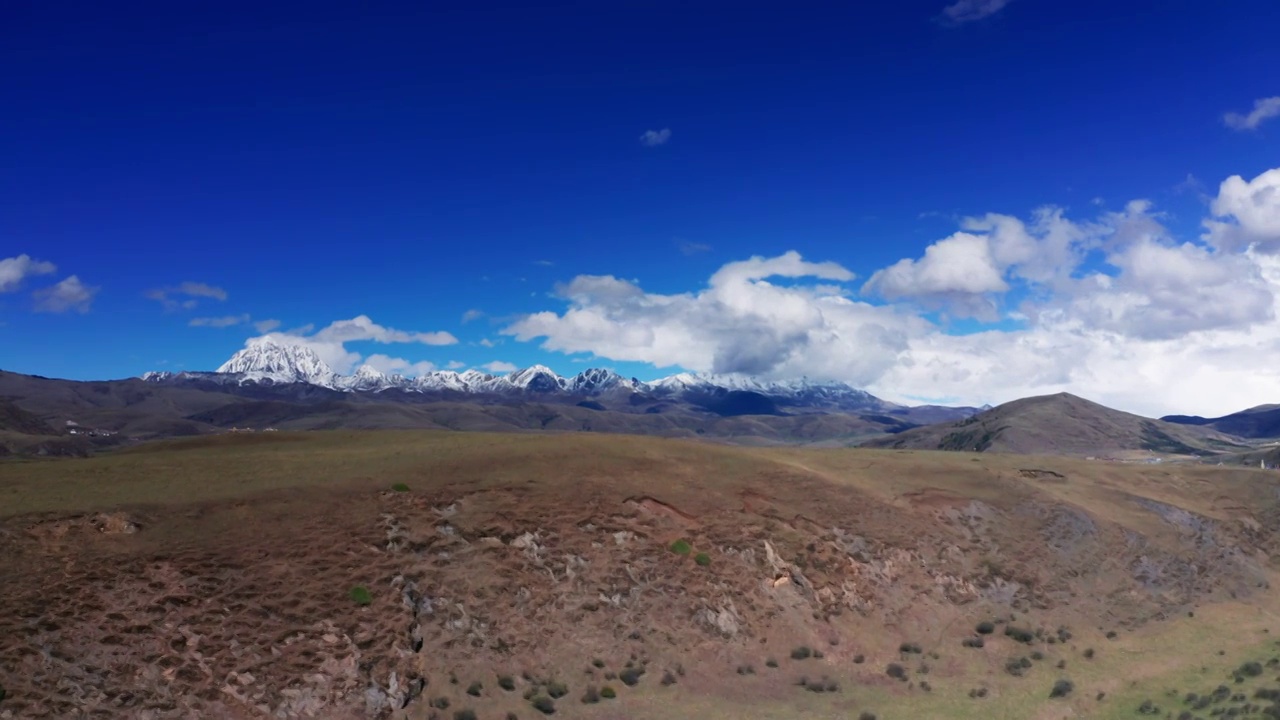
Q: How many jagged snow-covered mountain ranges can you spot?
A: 1